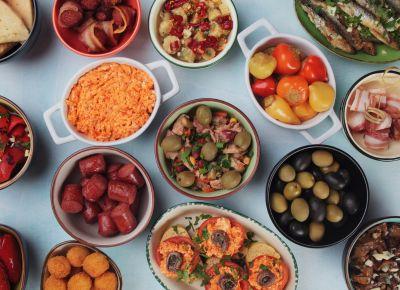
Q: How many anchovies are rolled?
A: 4